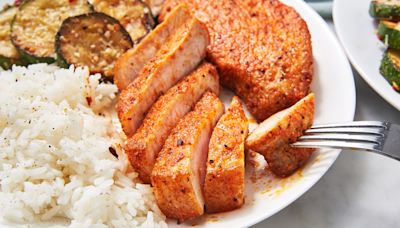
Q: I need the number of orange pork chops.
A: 2